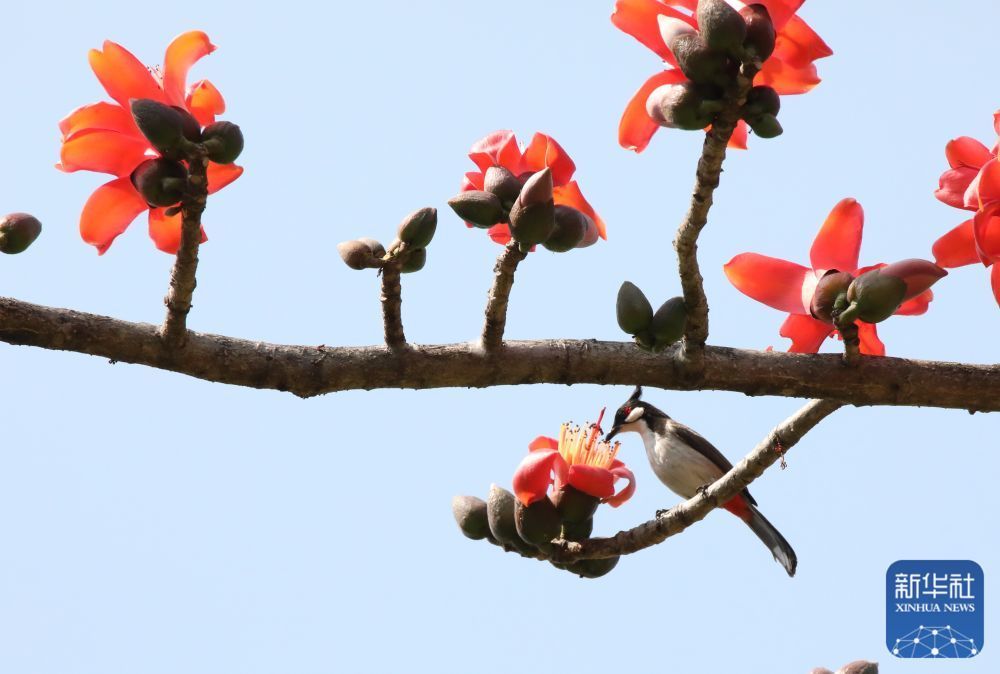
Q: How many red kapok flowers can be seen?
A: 6